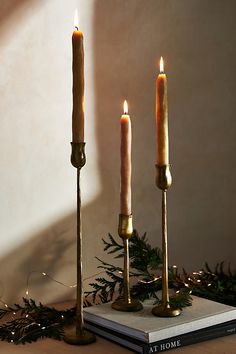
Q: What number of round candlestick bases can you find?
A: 3